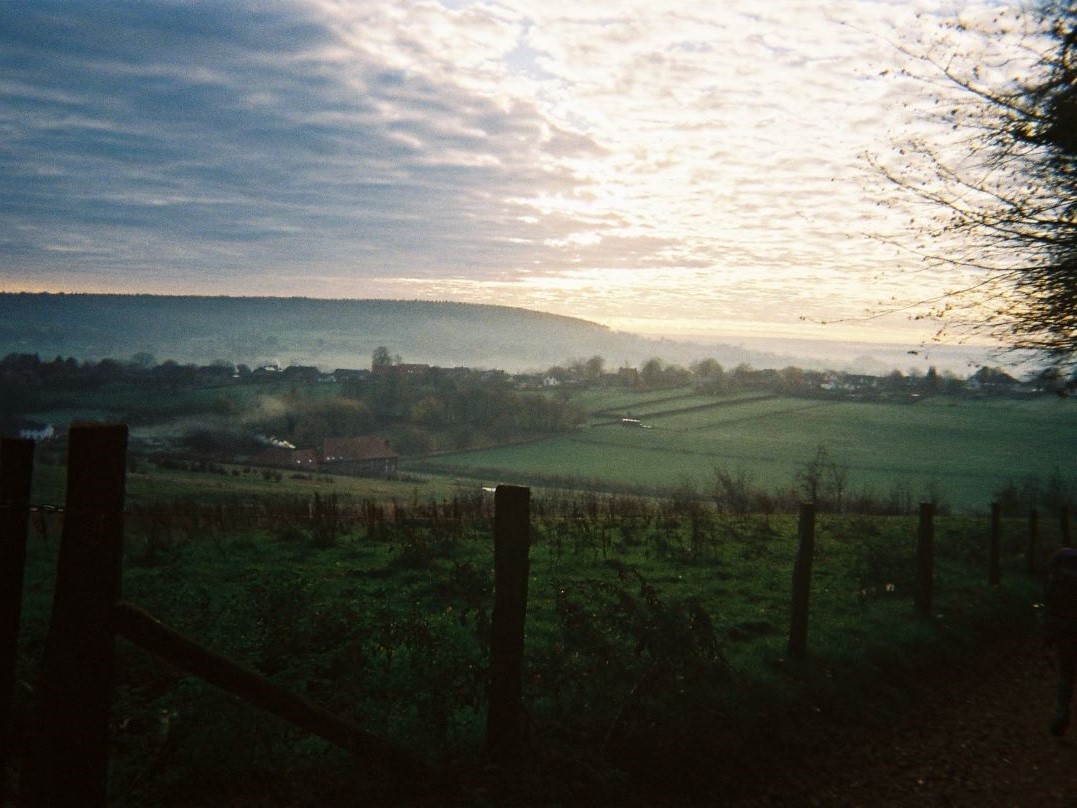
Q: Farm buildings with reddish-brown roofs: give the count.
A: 2